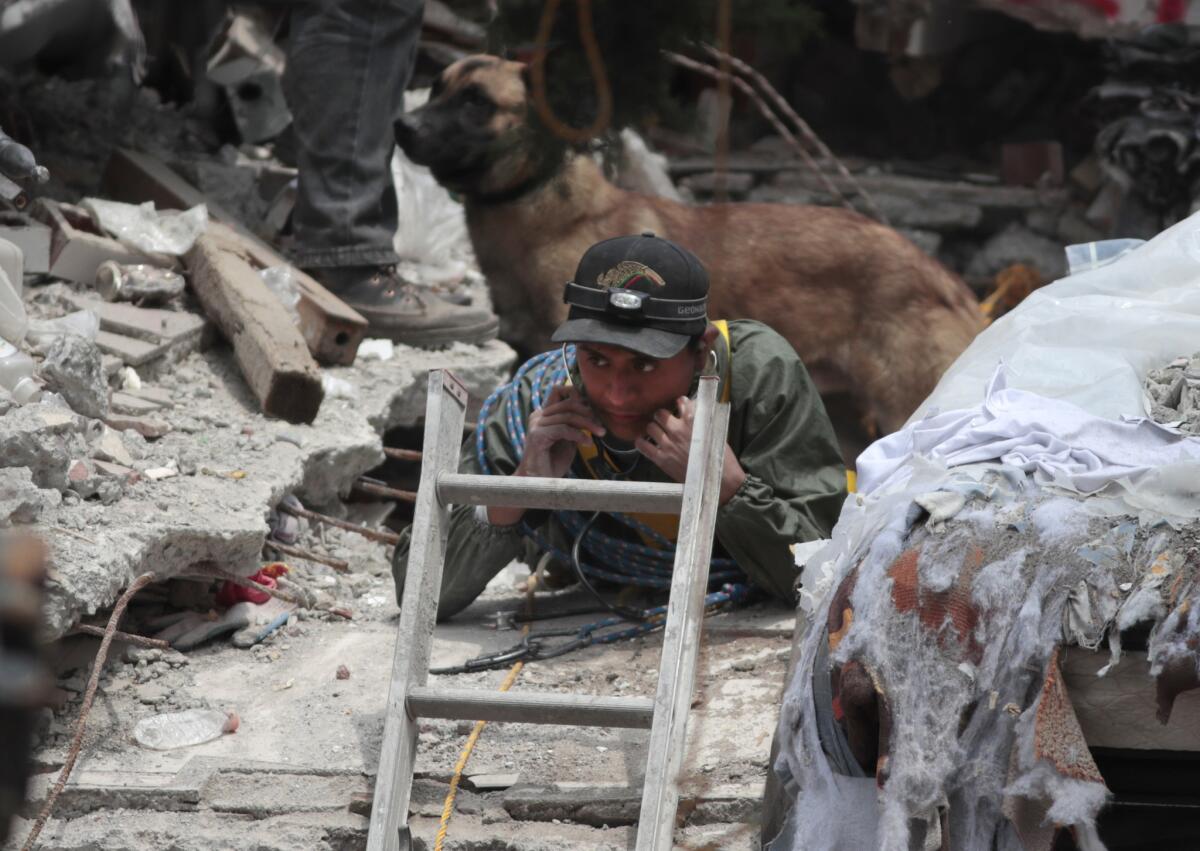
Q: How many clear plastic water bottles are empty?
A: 1